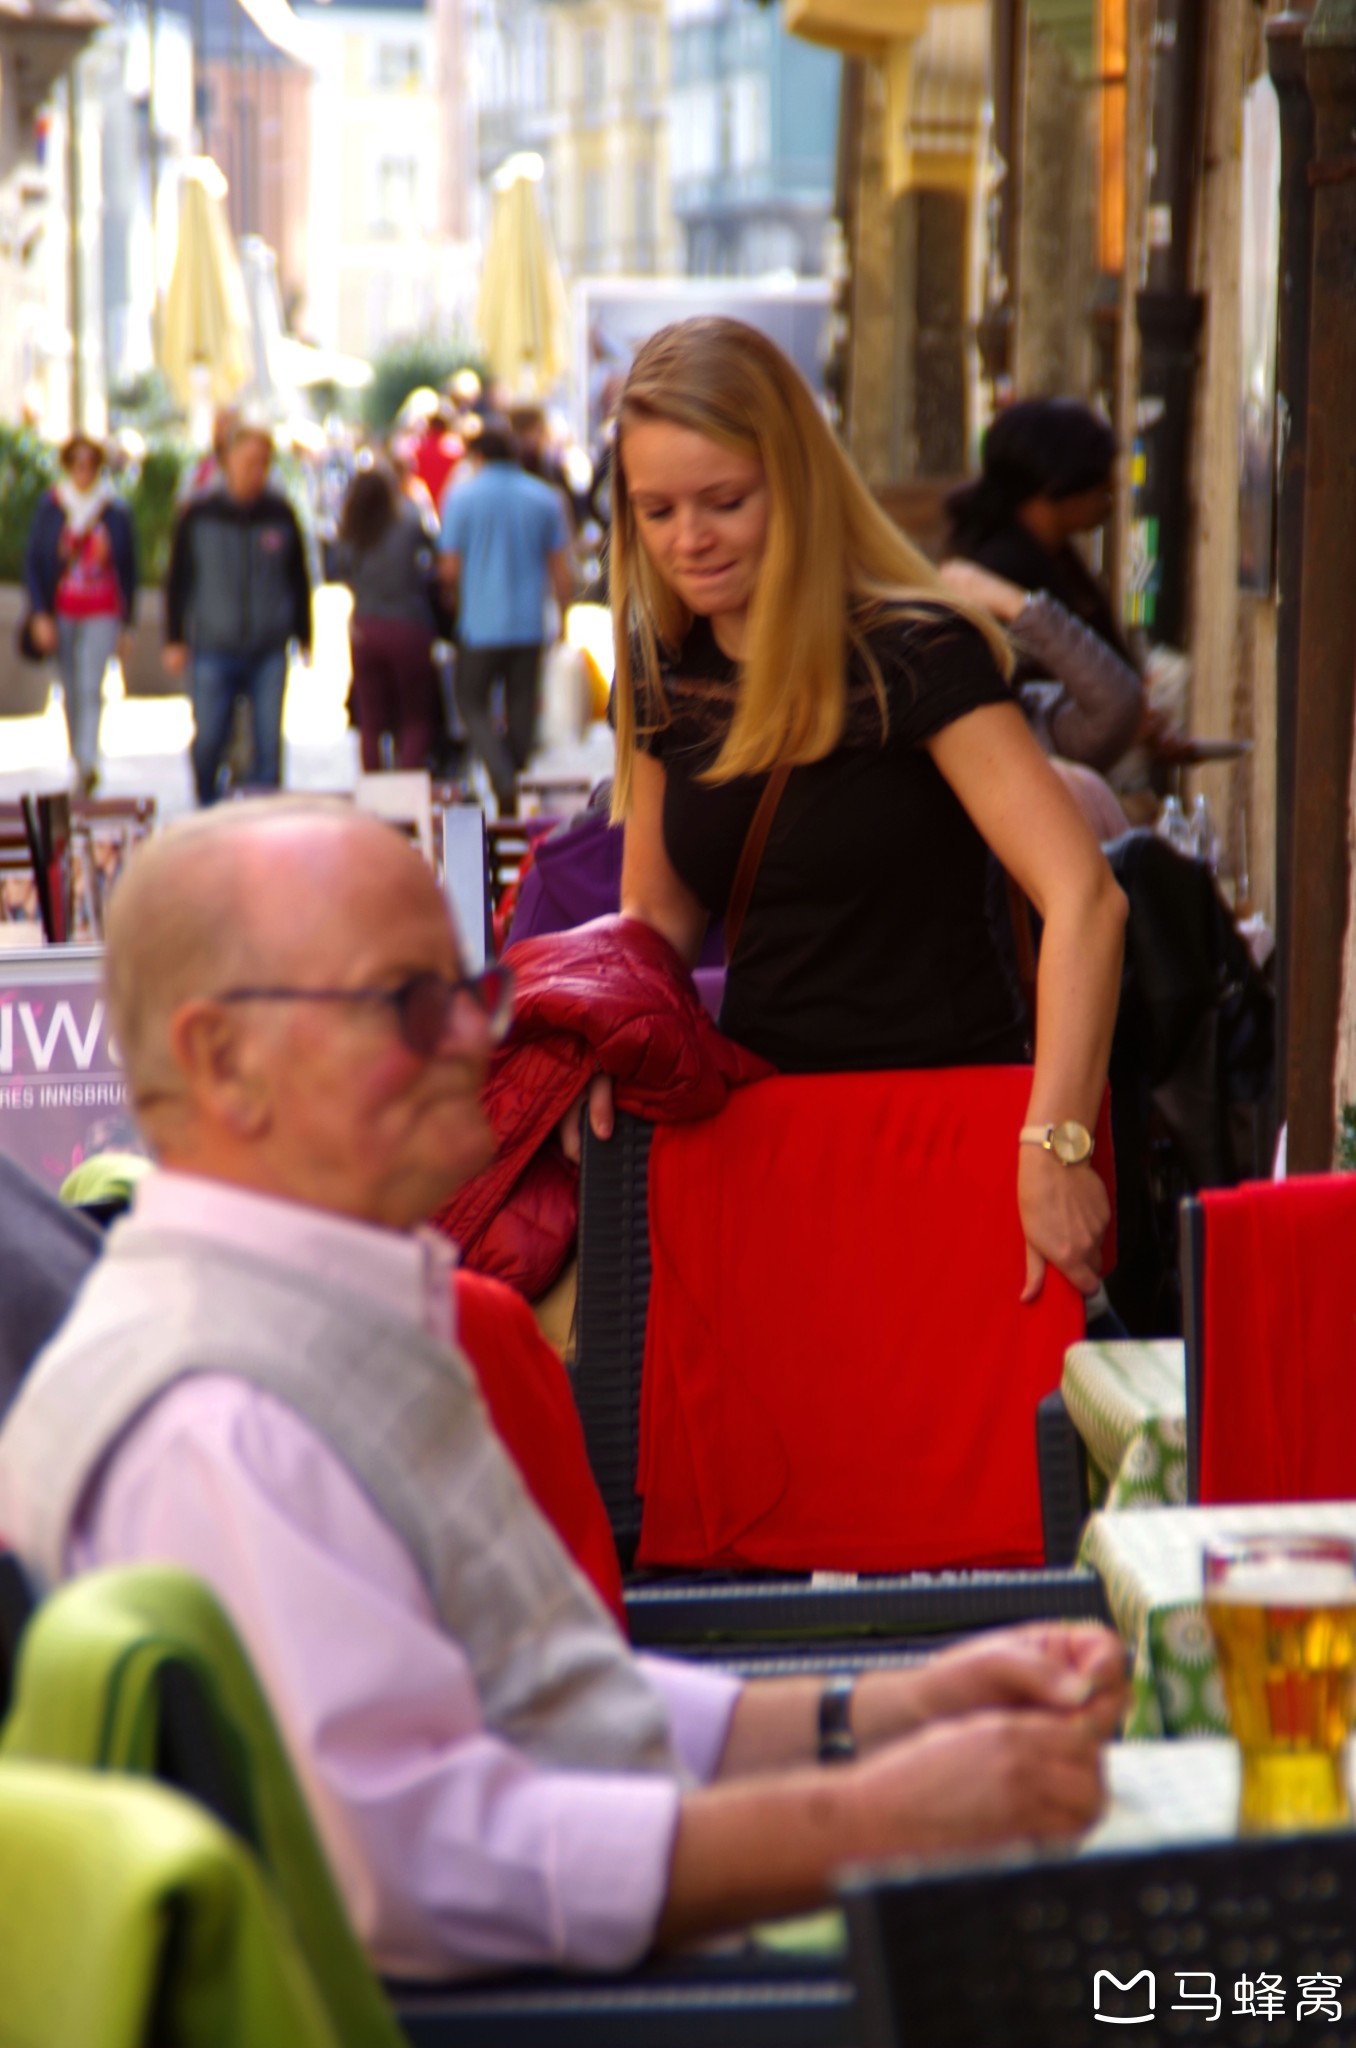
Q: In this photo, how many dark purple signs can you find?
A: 1